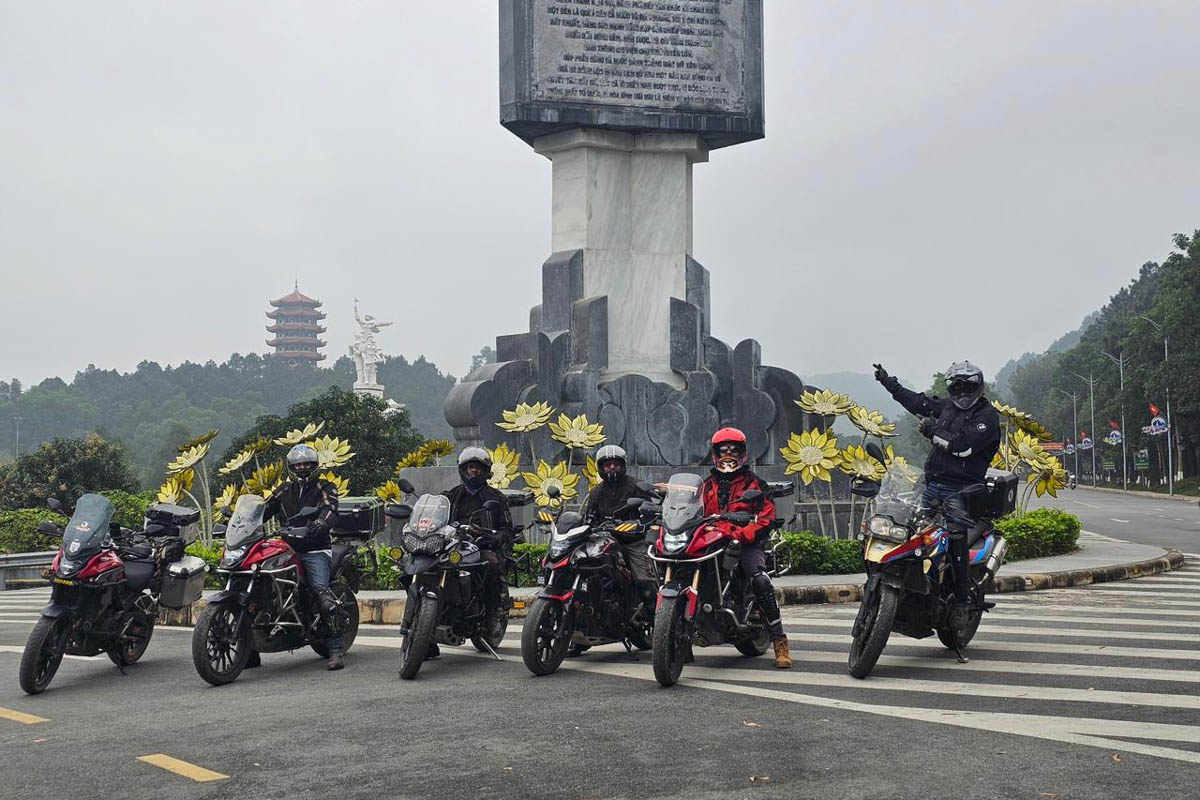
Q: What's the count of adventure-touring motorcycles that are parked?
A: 6